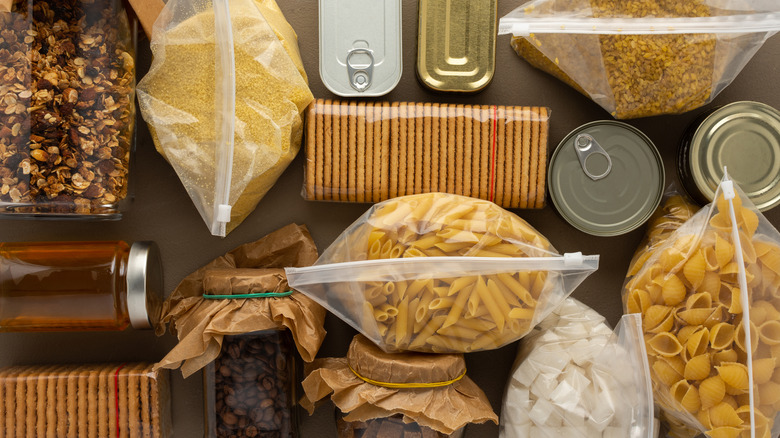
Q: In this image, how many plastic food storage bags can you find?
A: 5